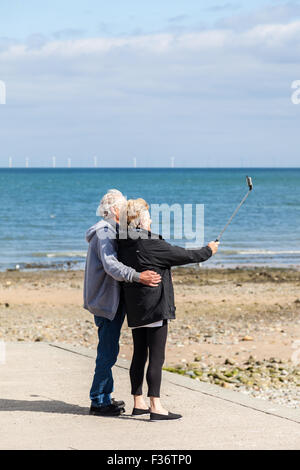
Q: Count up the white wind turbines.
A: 7